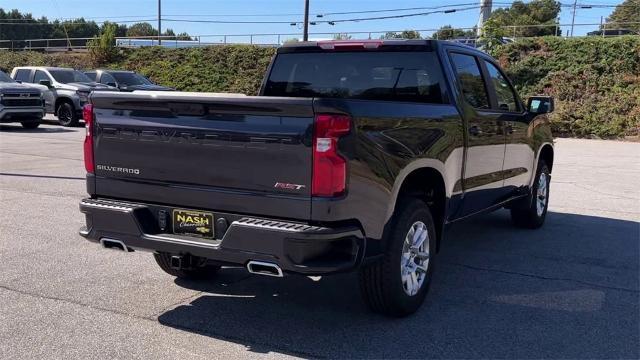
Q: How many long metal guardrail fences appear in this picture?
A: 1